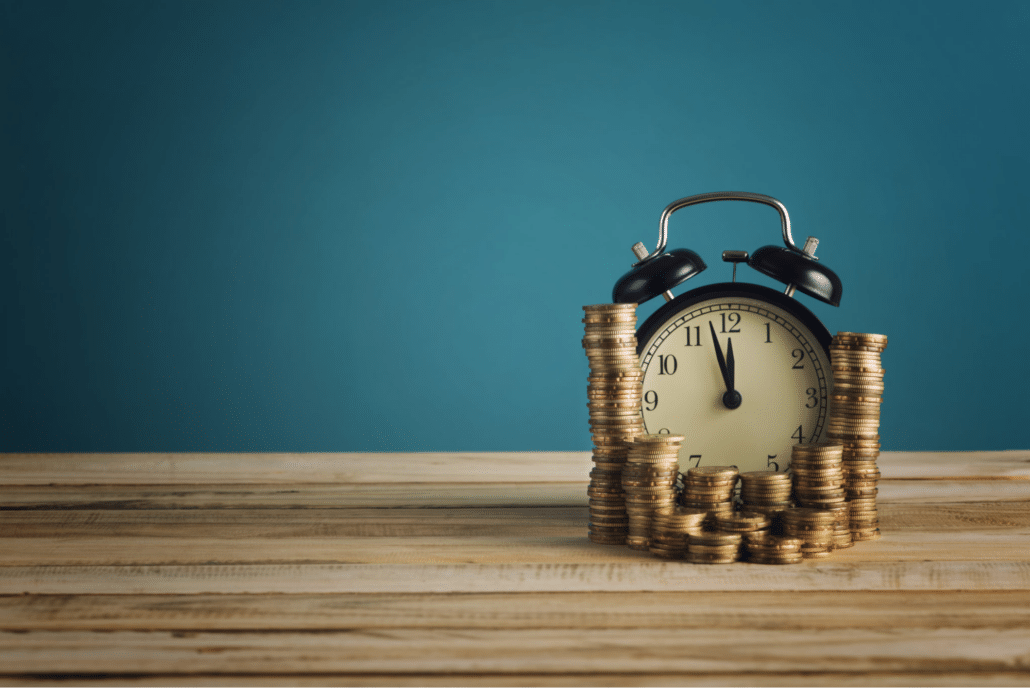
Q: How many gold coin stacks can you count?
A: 11